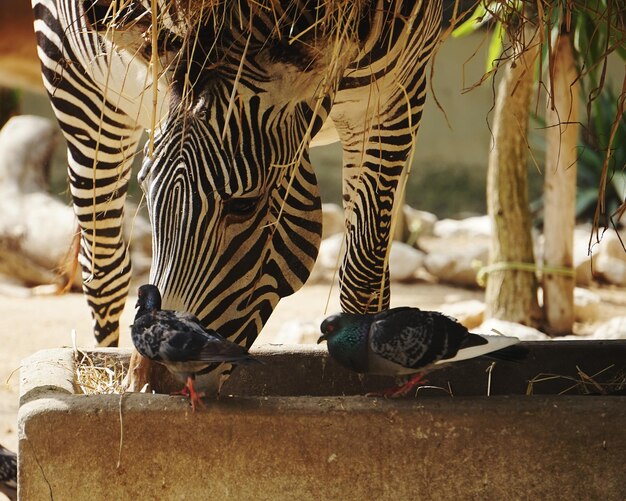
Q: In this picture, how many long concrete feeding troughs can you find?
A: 1